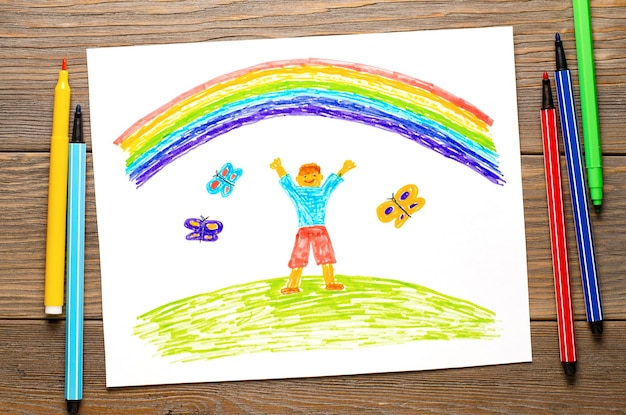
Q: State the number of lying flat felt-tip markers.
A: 5